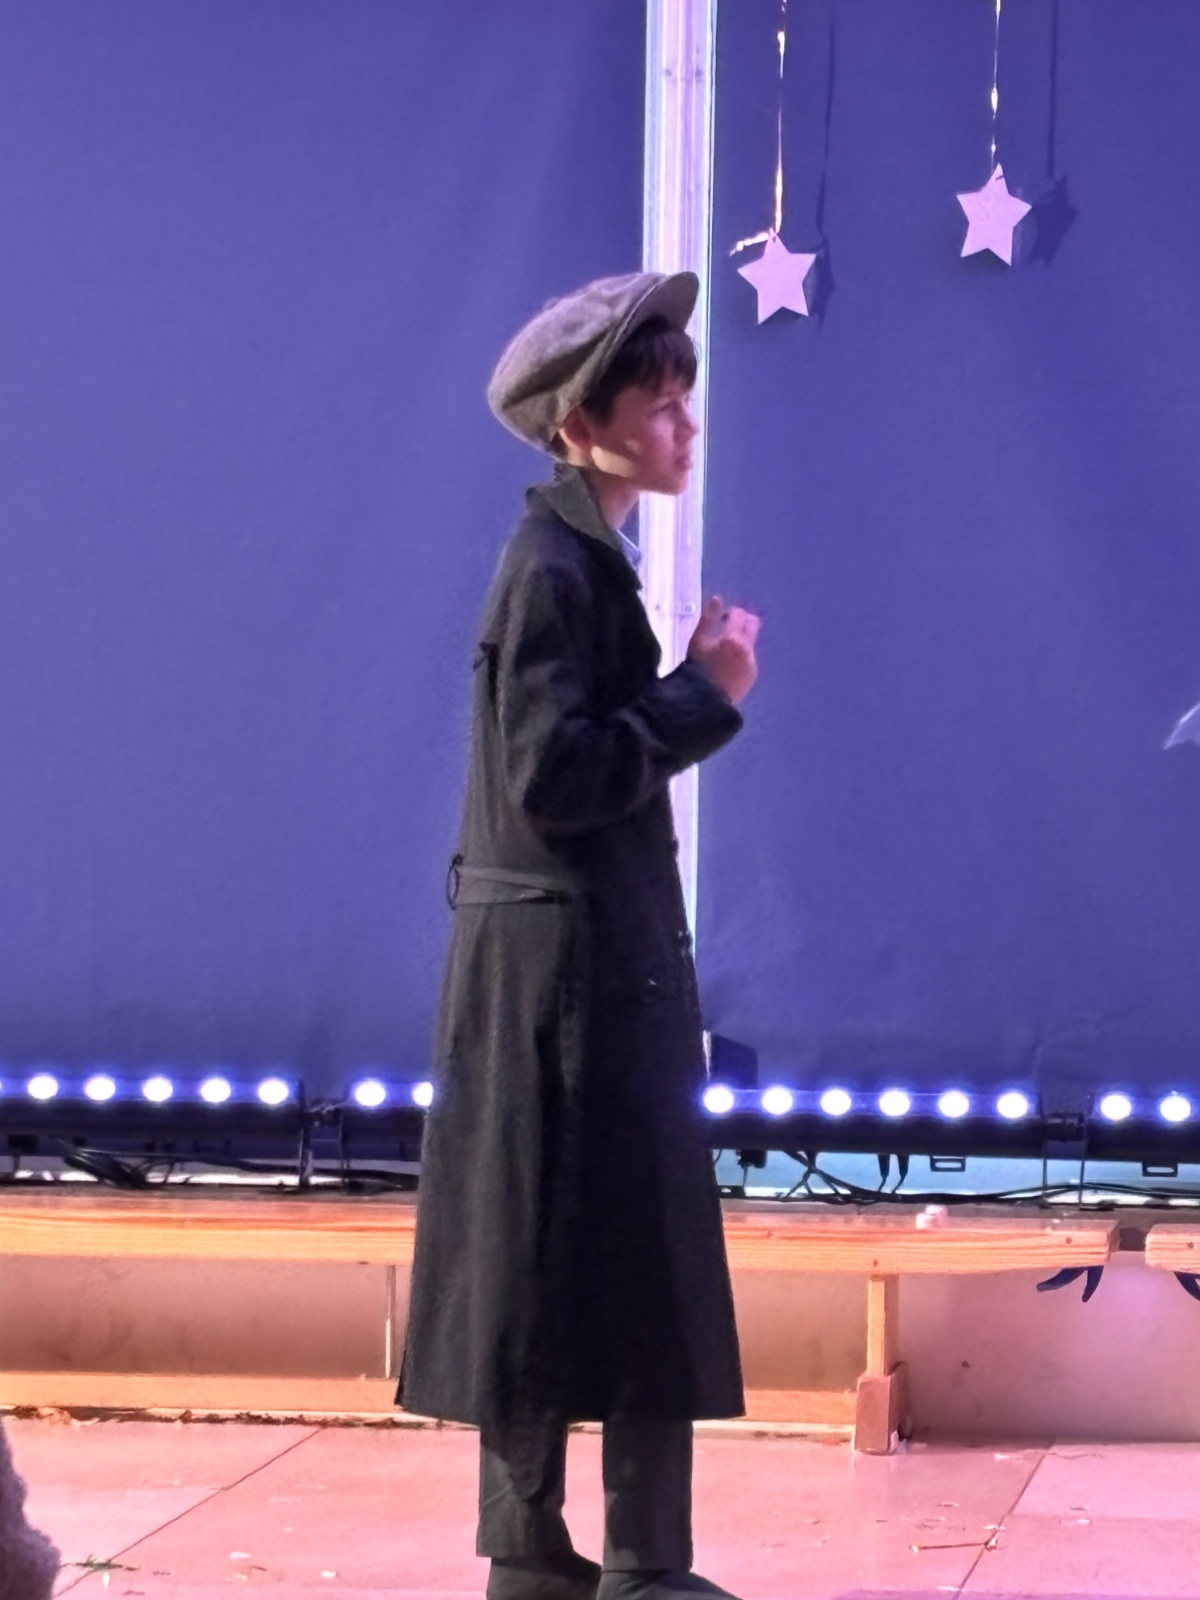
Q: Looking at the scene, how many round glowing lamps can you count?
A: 15